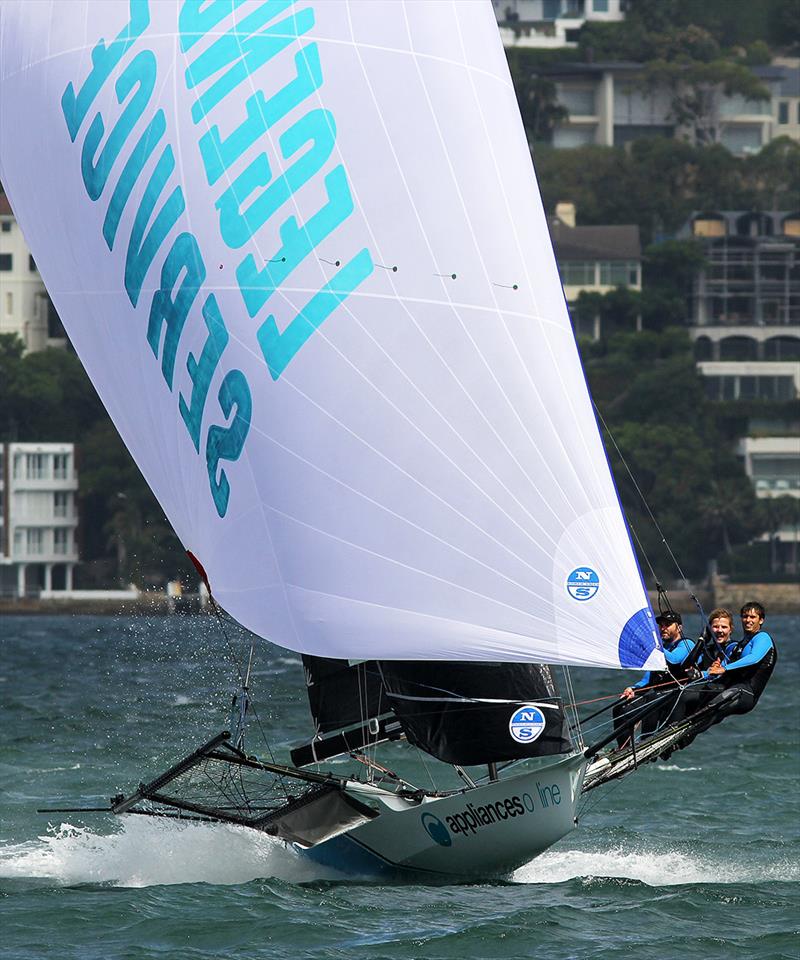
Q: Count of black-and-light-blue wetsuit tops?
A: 3